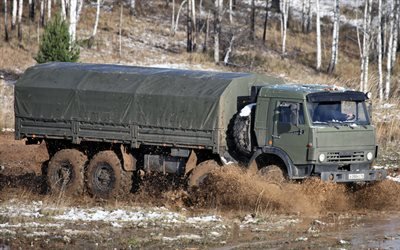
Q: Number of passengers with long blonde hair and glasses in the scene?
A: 0